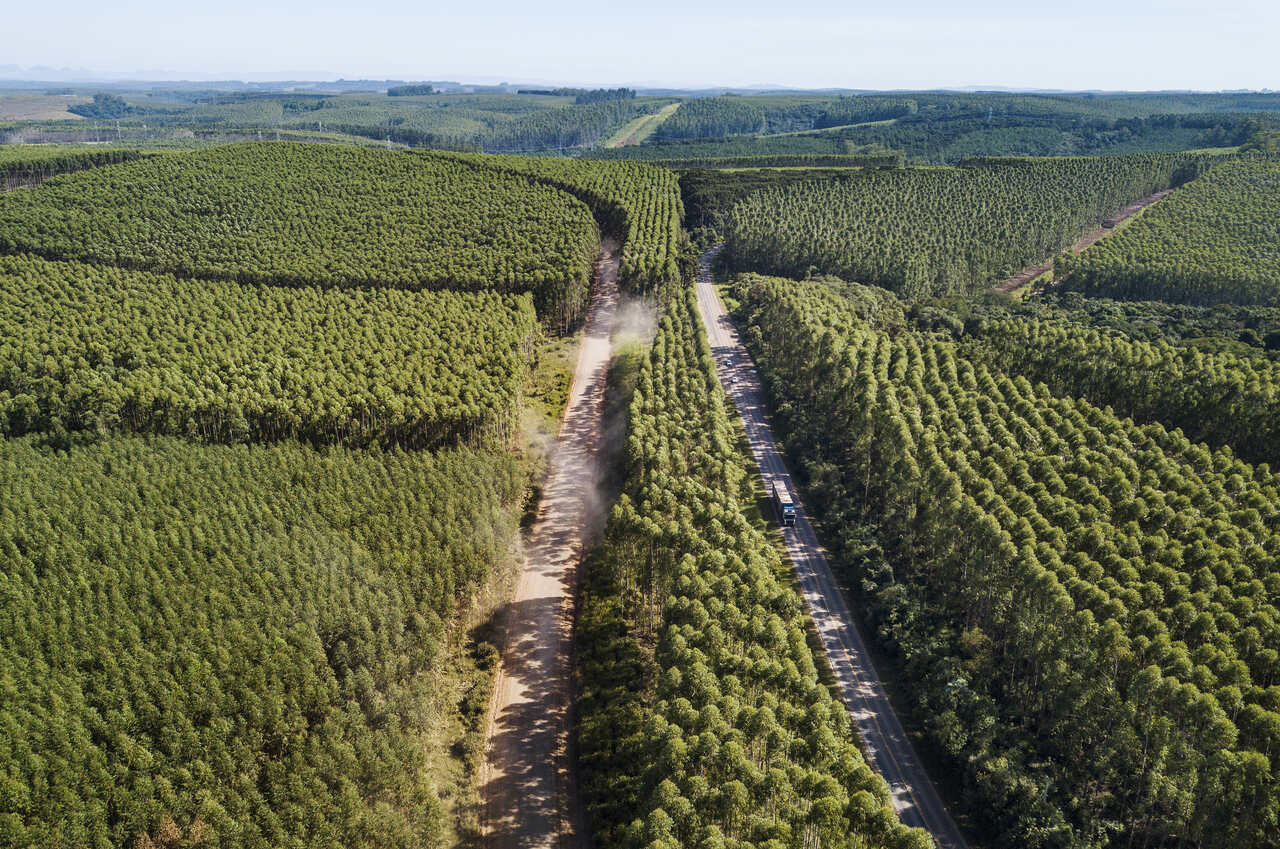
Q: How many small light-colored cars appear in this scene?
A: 2